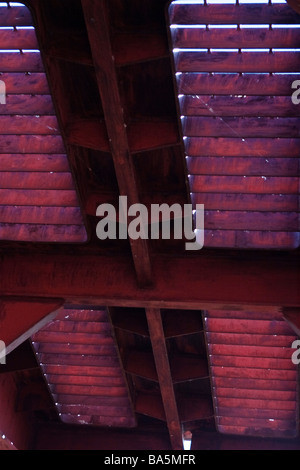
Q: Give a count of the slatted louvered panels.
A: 4